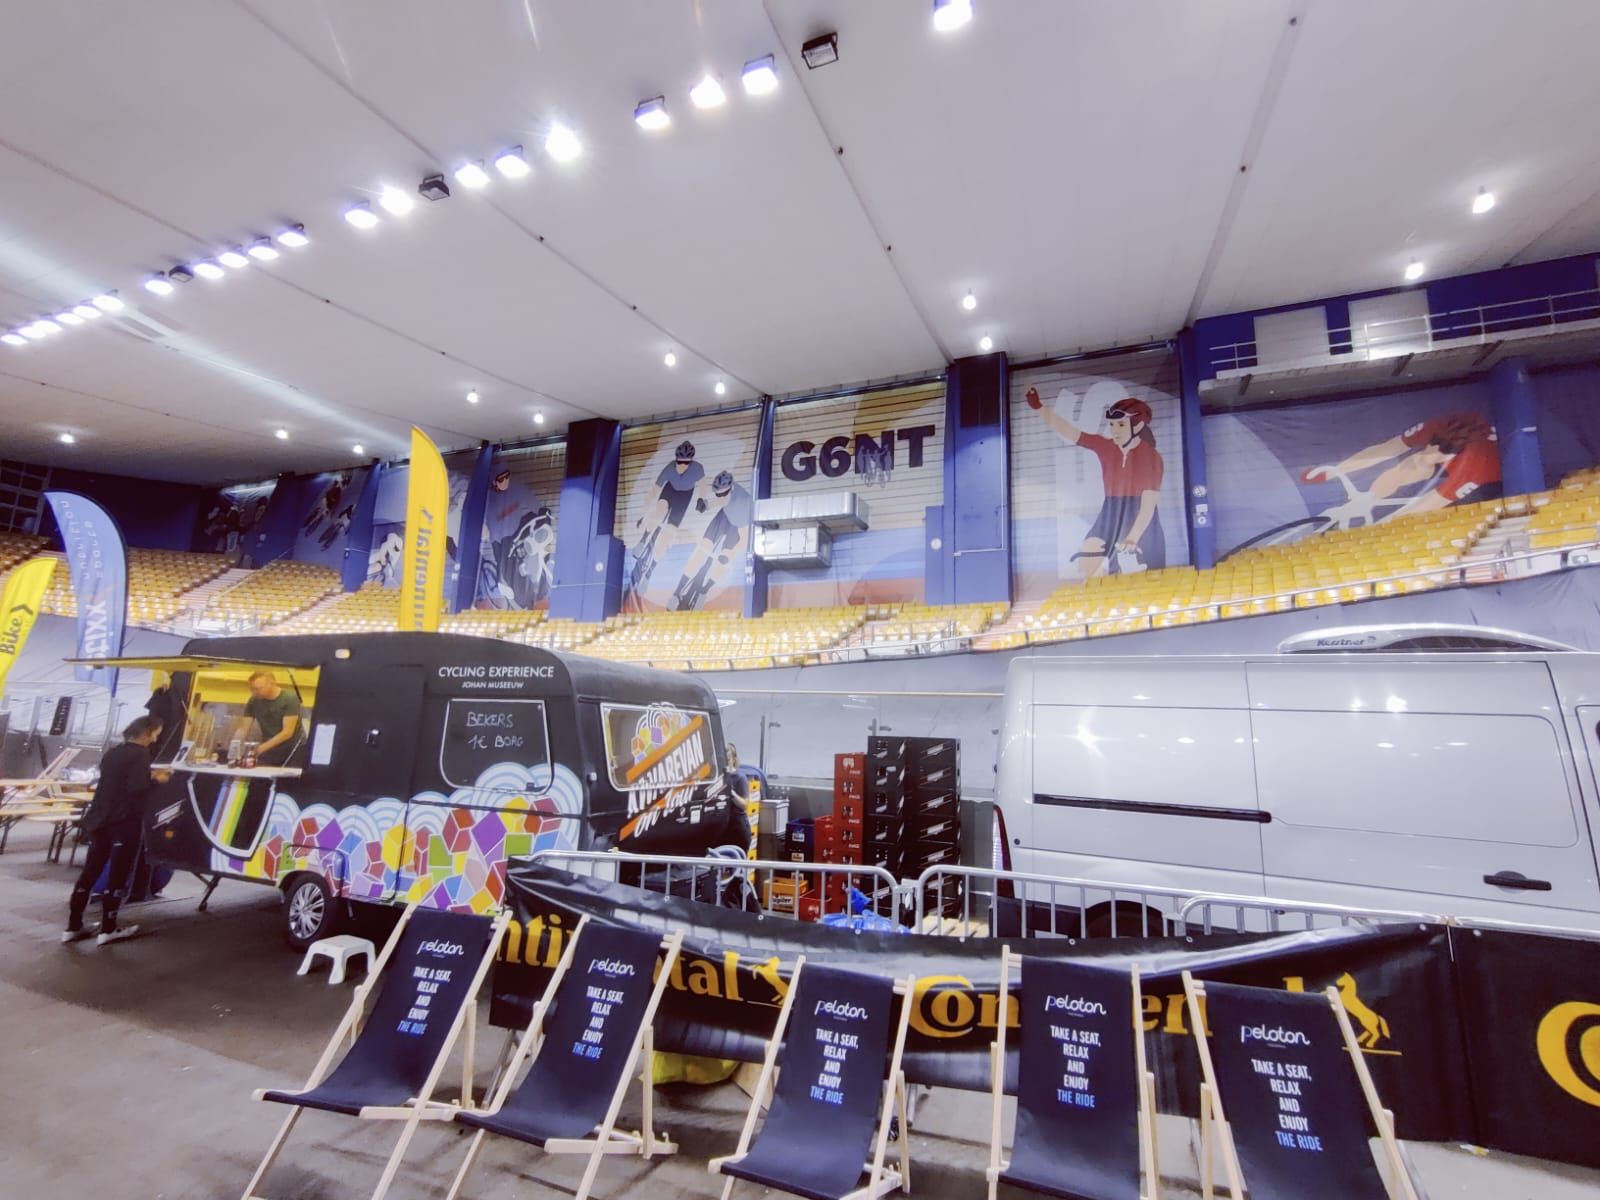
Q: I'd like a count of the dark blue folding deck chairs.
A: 5